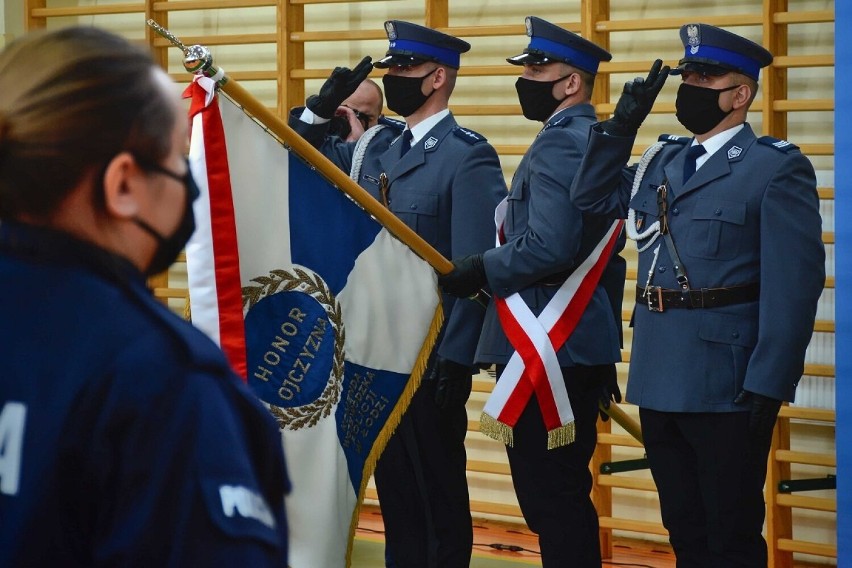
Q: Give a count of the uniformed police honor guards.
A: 3